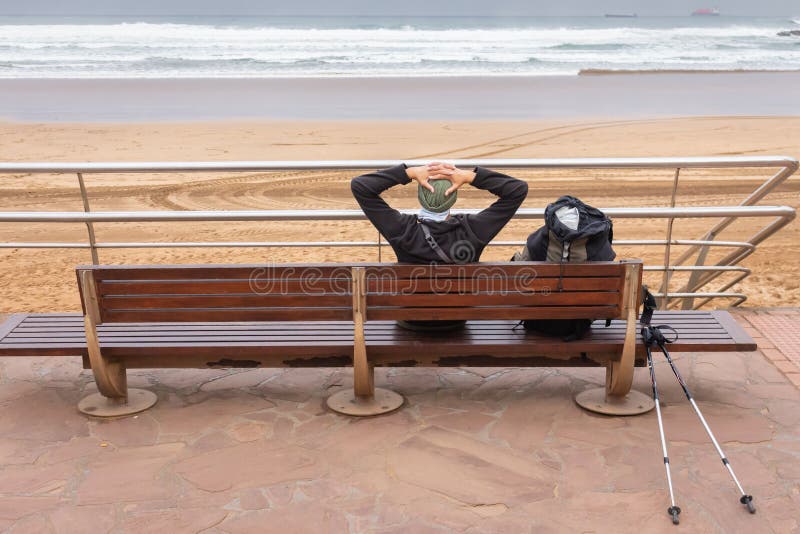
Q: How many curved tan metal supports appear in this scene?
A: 3